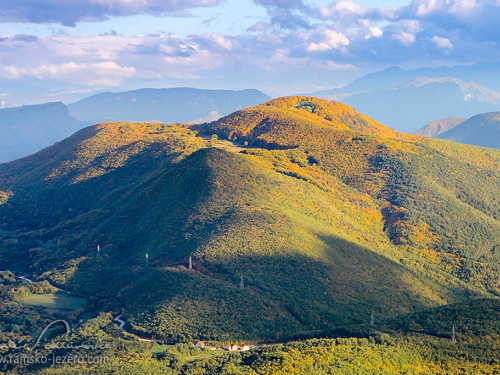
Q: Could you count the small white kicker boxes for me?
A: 0